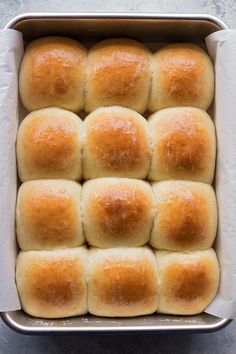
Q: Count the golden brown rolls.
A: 12